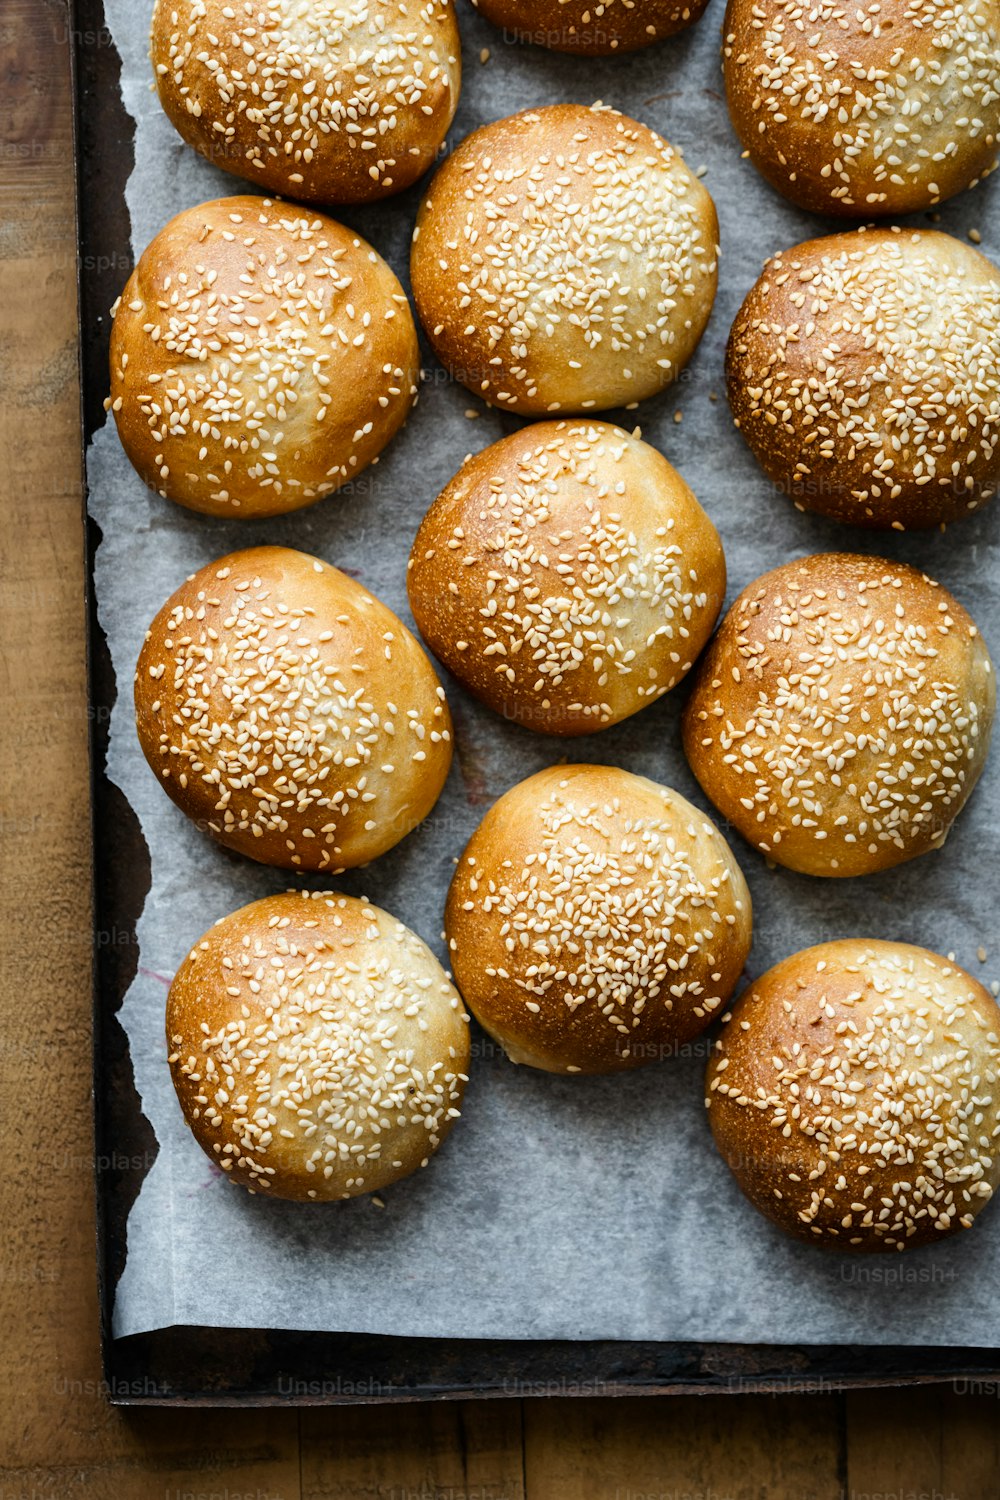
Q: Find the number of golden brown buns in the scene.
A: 12